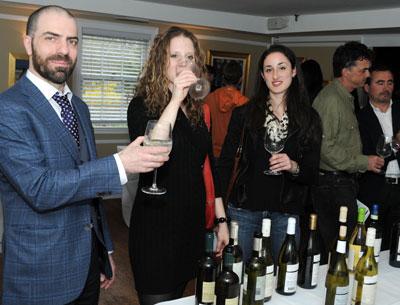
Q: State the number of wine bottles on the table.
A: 13